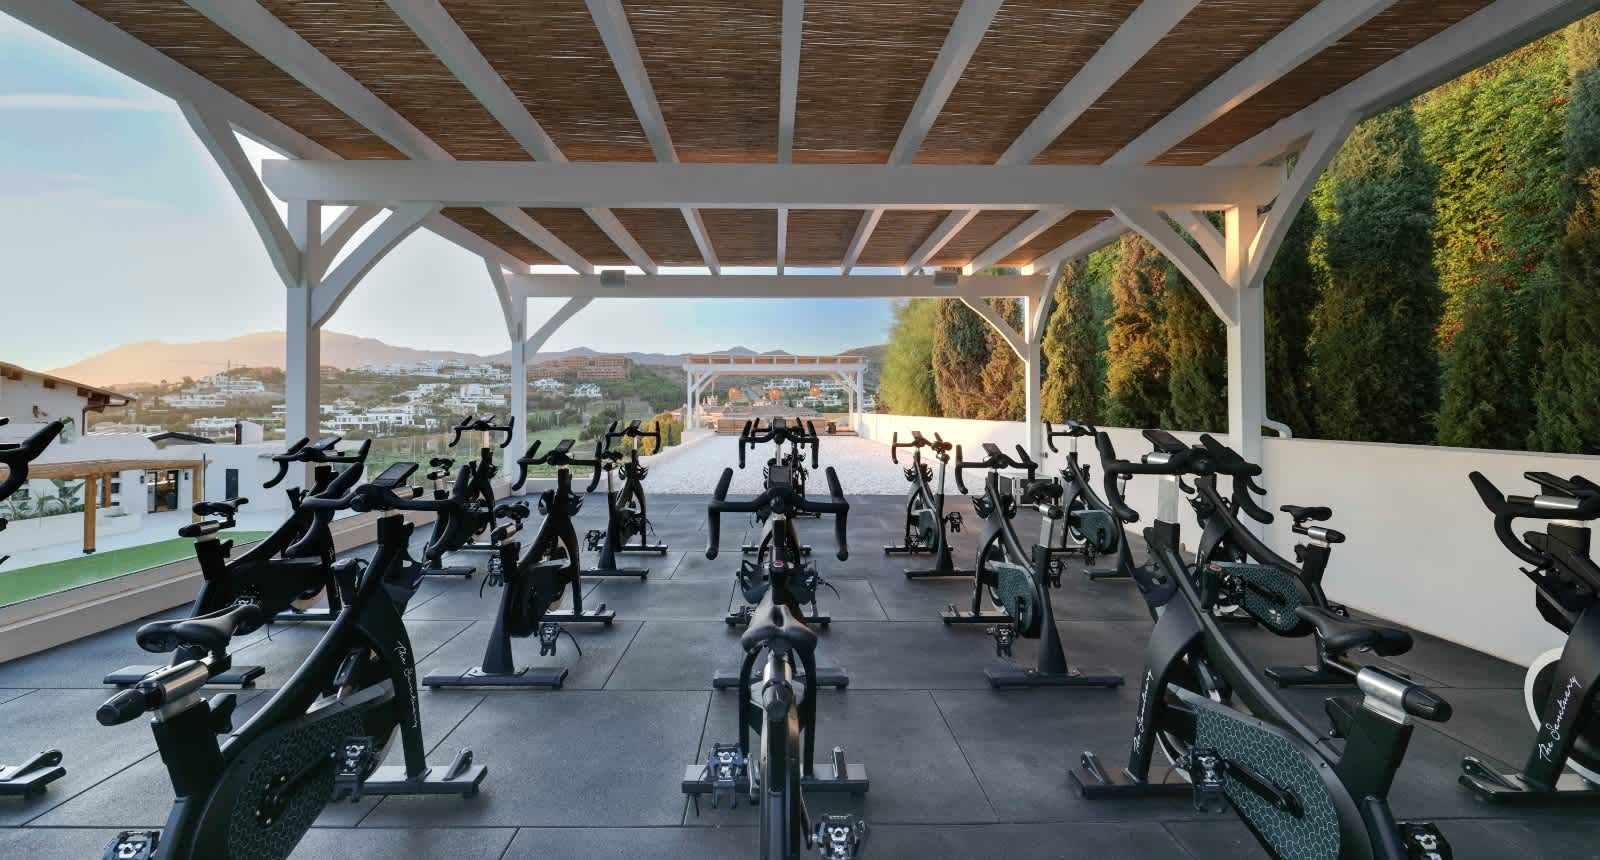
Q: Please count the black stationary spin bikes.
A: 15